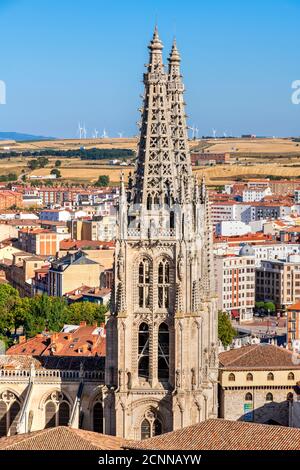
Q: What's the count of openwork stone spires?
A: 2